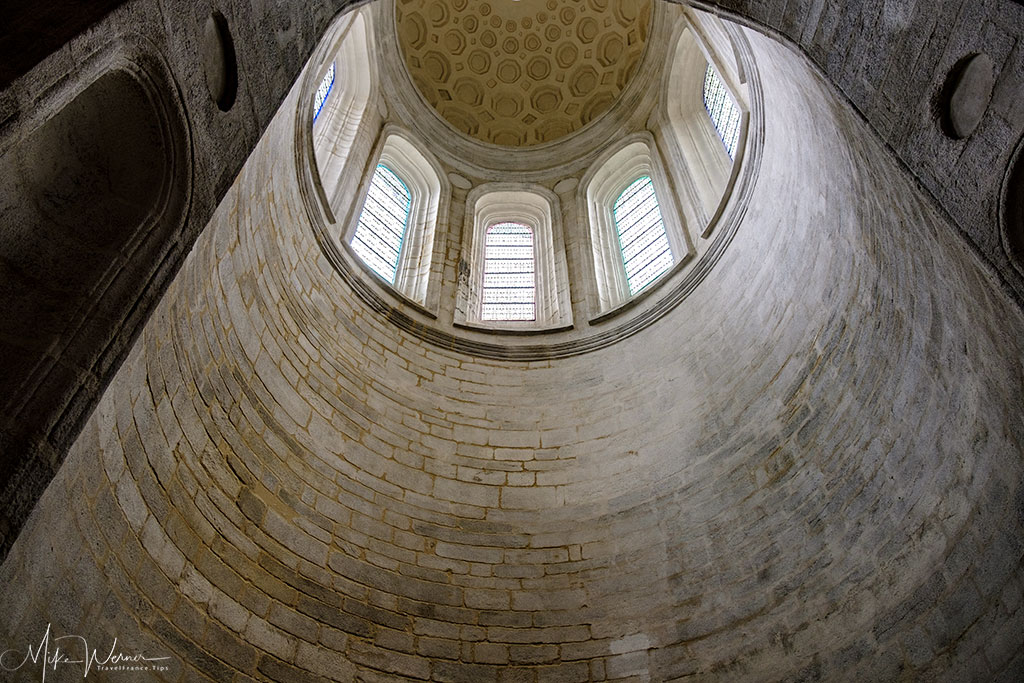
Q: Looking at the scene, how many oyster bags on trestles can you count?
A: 0